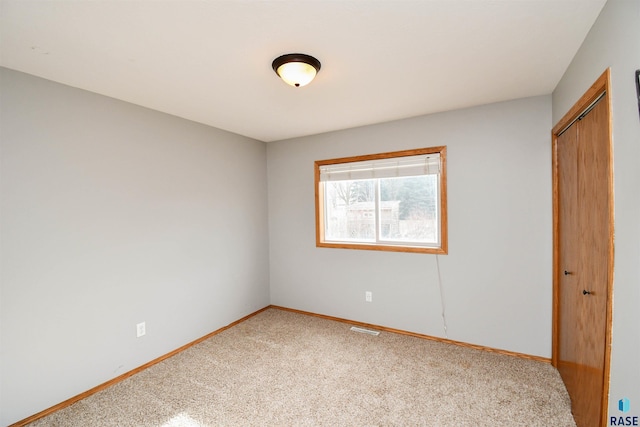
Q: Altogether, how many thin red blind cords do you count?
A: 0